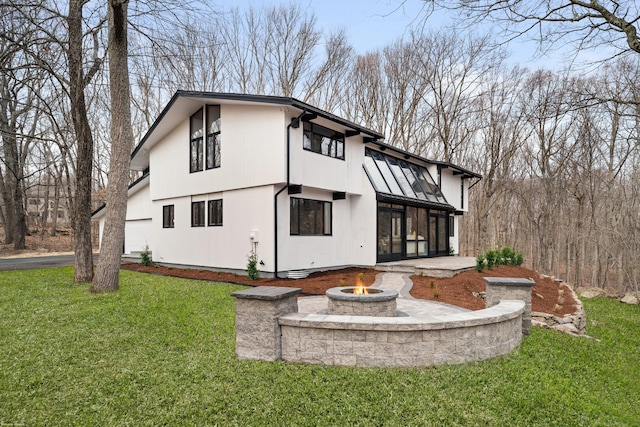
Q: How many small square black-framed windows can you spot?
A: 3